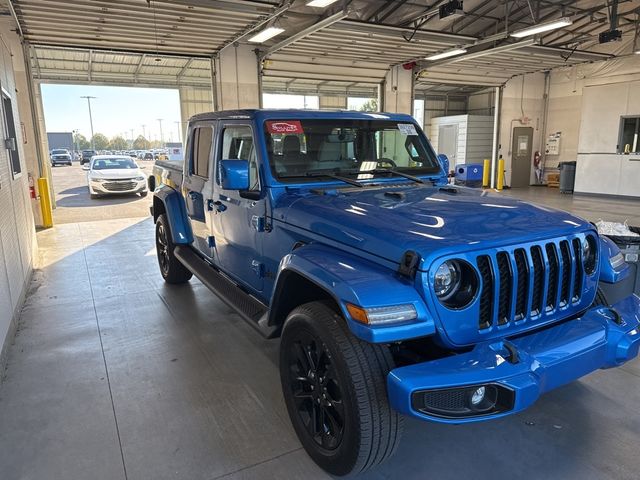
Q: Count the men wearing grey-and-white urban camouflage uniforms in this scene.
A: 0